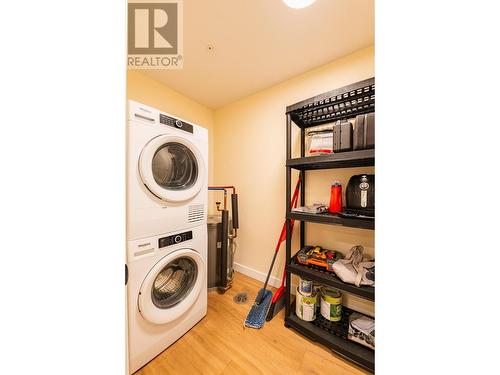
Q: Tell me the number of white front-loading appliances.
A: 2